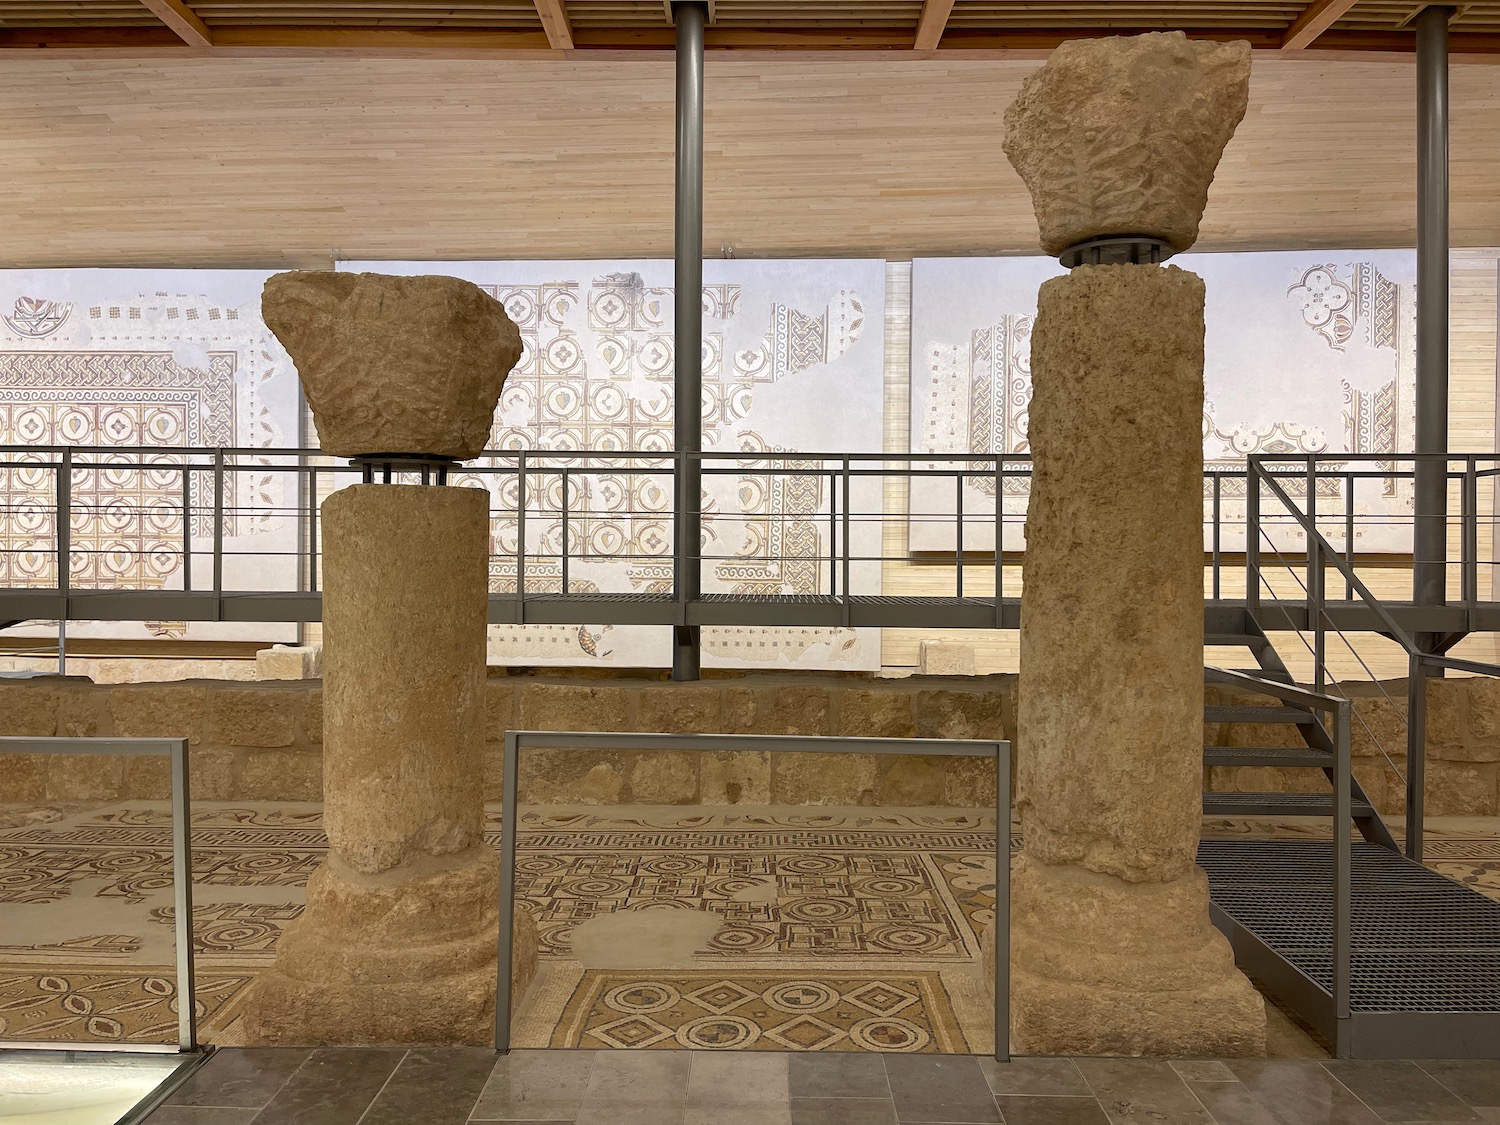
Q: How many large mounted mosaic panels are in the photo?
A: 3